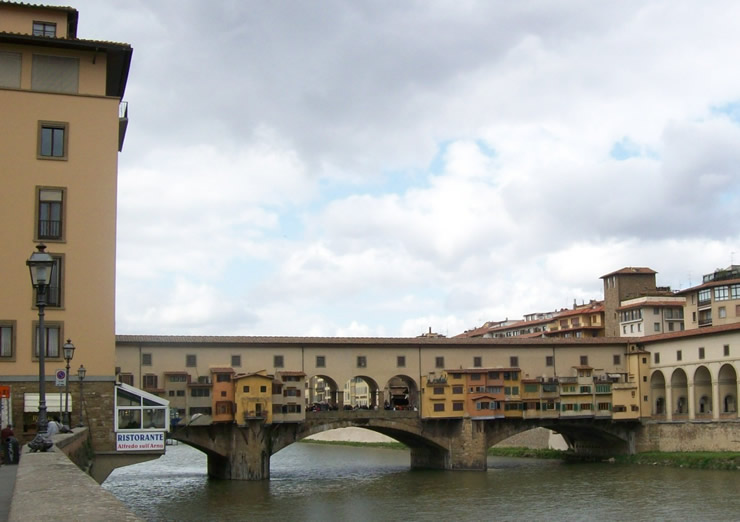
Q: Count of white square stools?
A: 0